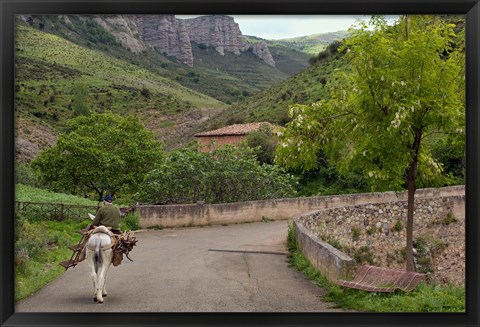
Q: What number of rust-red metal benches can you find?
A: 1